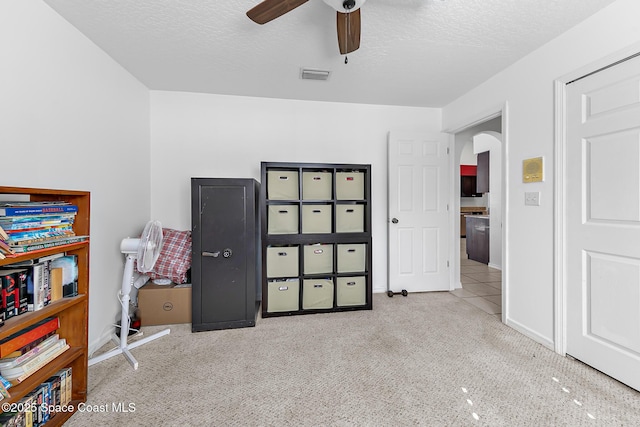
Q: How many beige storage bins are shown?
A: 12